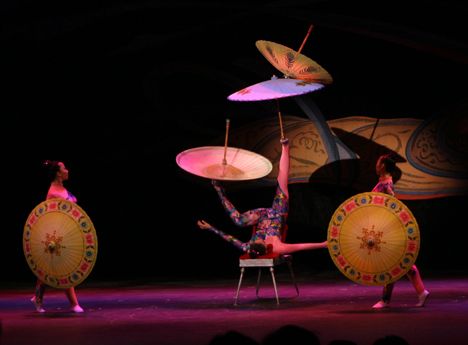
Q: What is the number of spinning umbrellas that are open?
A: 5